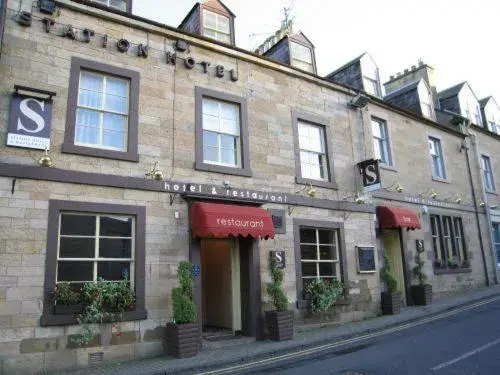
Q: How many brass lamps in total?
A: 8